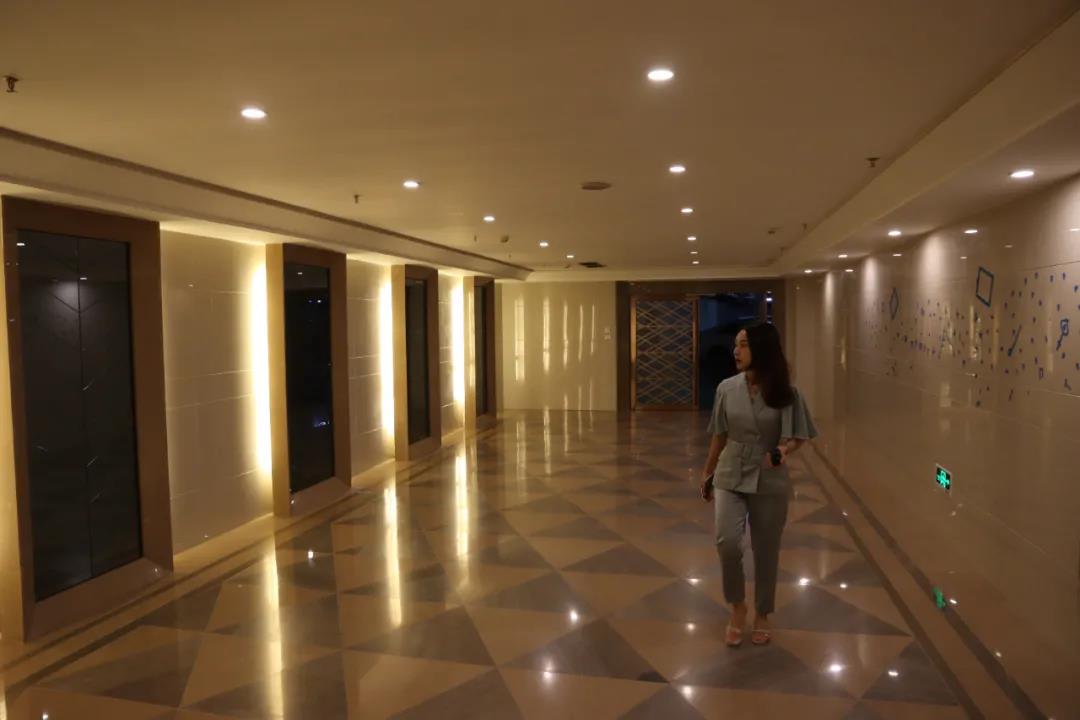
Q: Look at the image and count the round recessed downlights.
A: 15